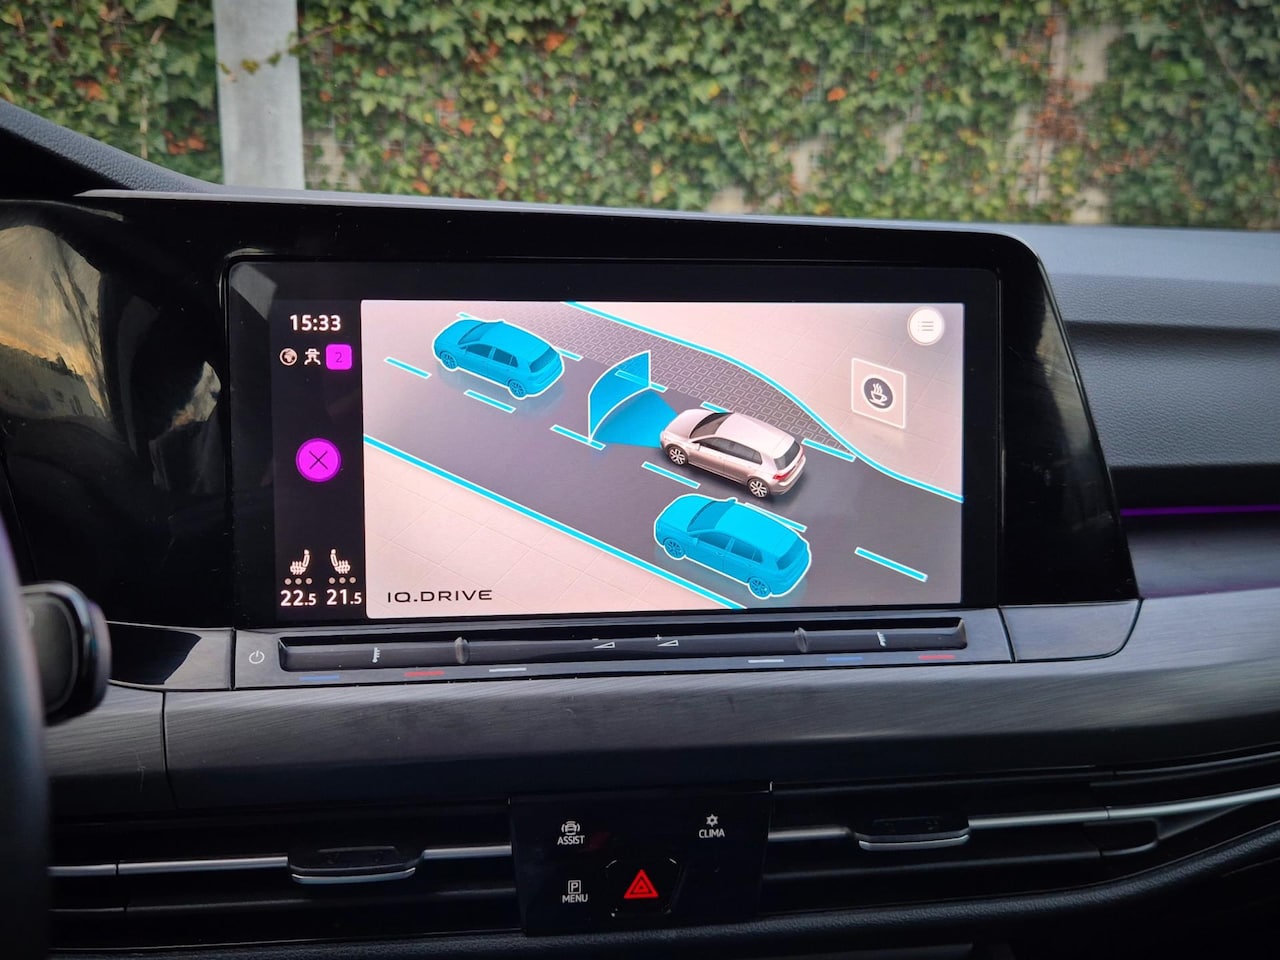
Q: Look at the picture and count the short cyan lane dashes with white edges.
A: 11